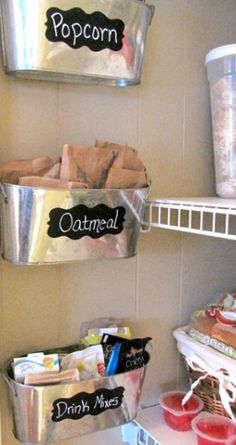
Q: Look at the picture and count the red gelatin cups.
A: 2